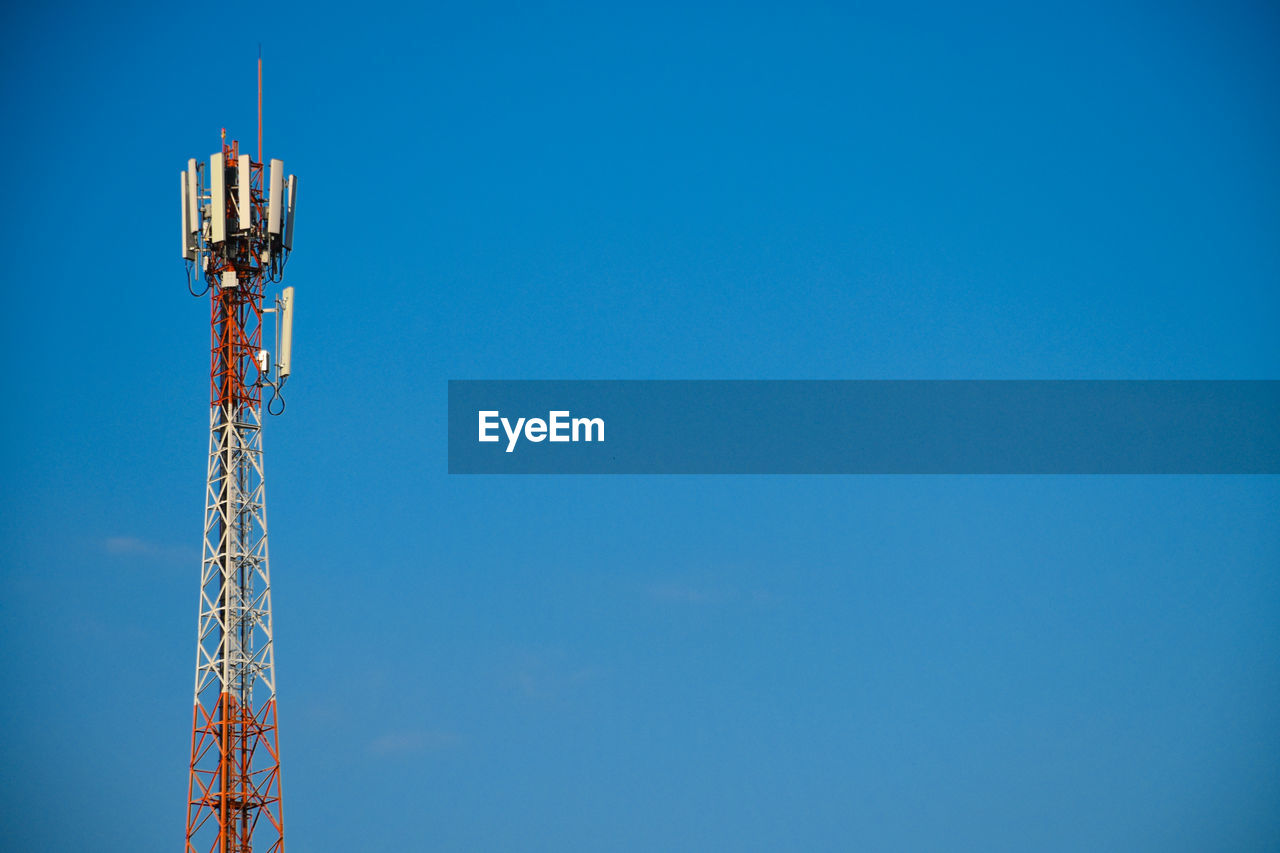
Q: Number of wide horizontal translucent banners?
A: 1